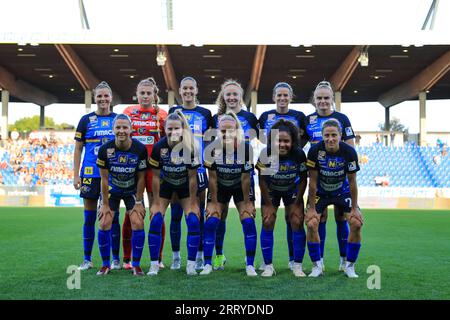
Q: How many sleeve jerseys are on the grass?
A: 11